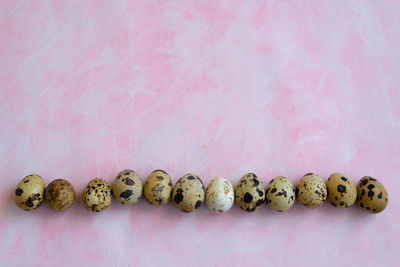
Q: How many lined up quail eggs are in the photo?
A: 12